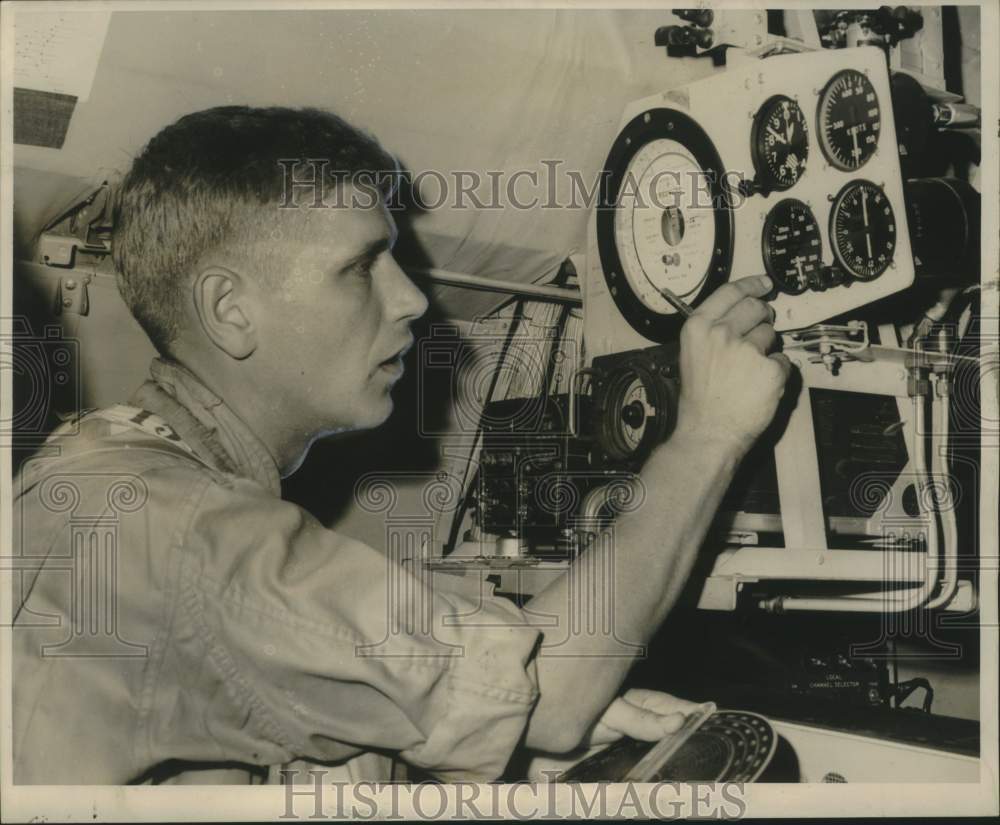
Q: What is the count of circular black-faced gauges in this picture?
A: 4